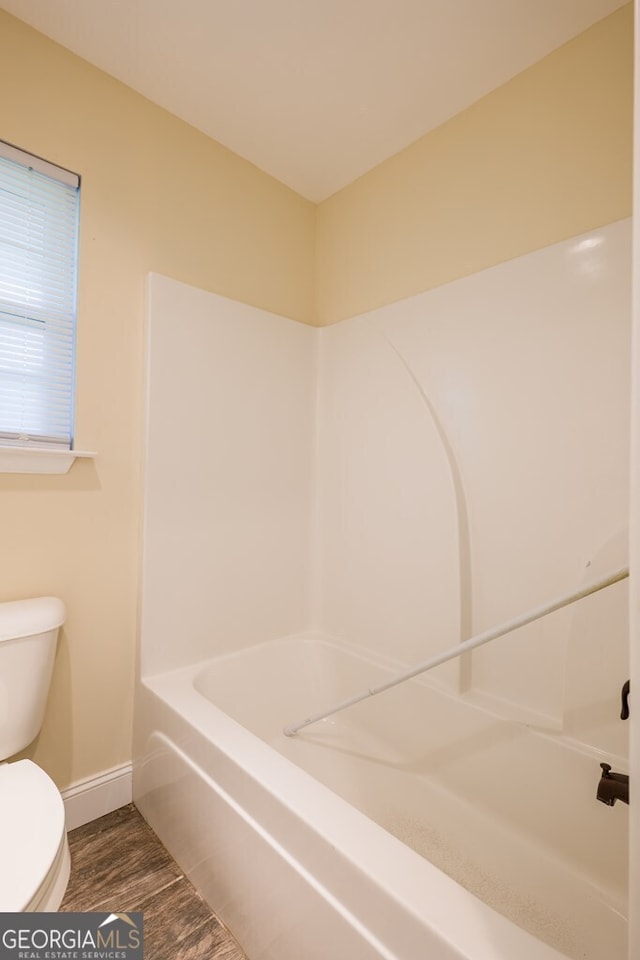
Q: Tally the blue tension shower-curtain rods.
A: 0